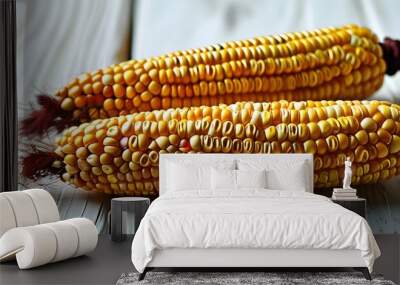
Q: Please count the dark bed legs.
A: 2